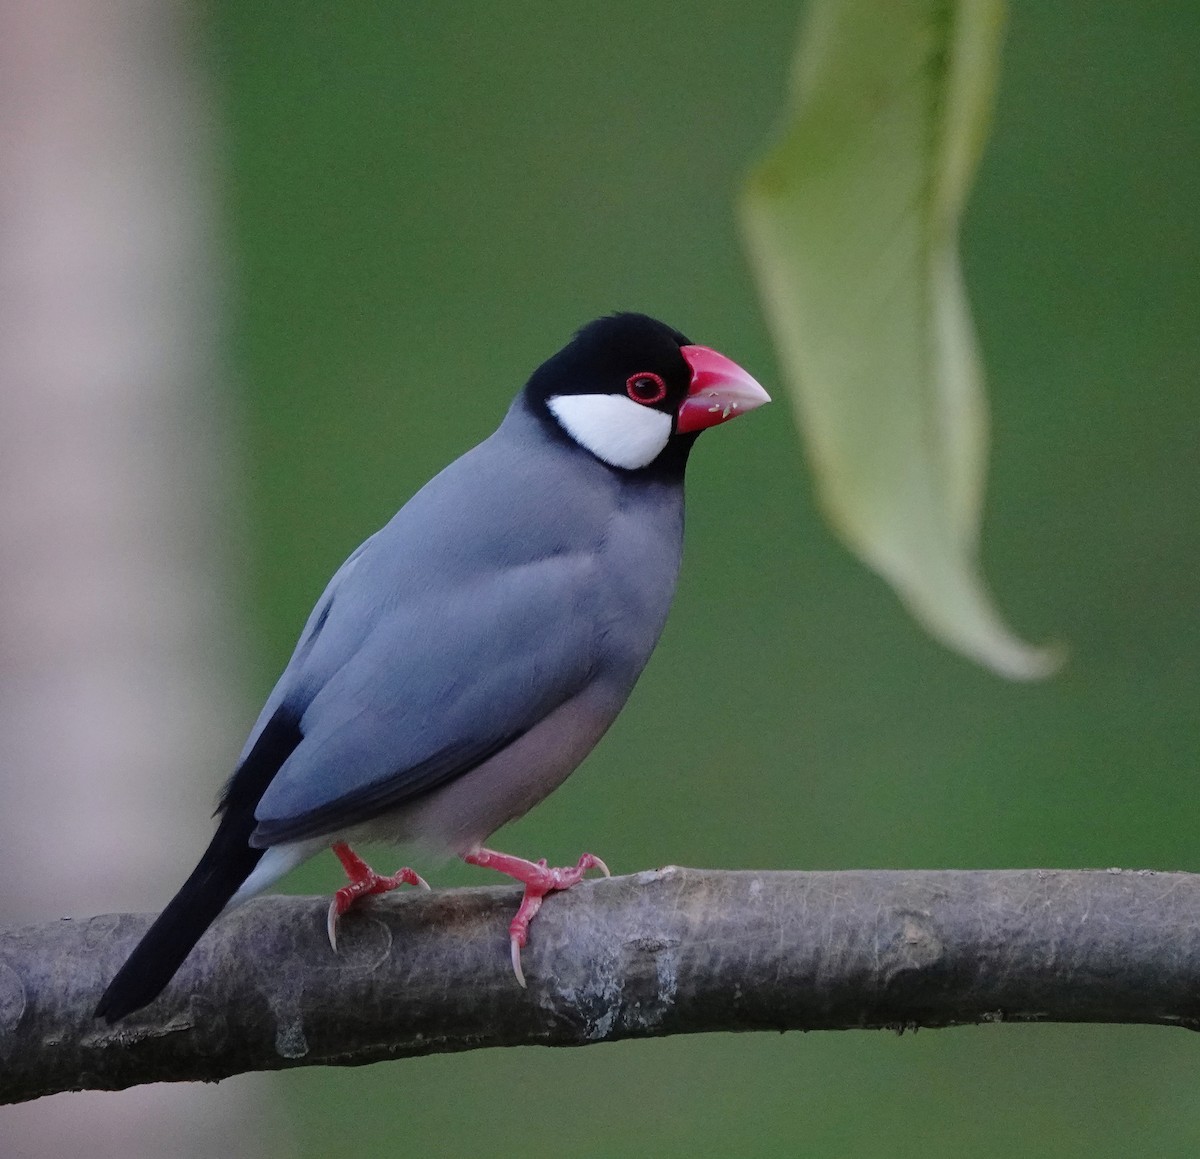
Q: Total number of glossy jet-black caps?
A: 1